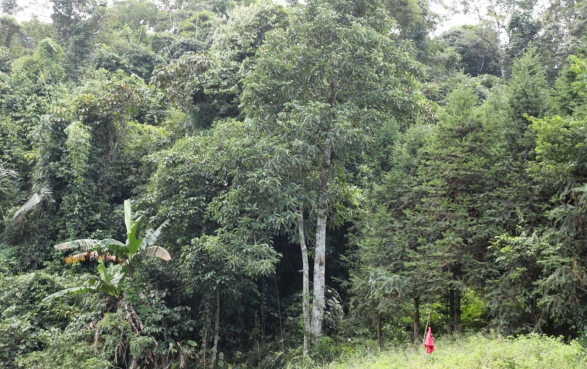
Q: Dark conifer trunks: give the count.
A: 4